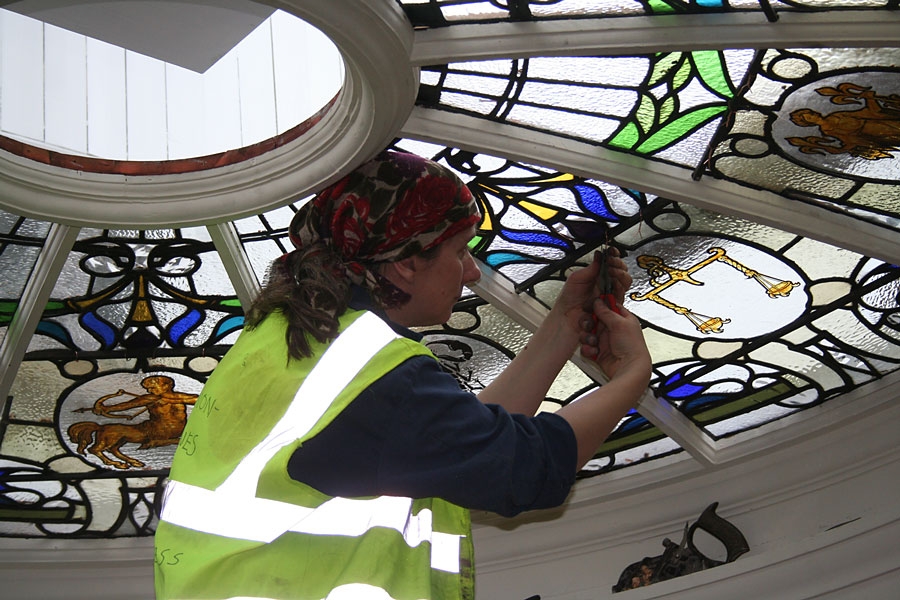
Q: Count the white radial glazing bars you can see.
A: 5